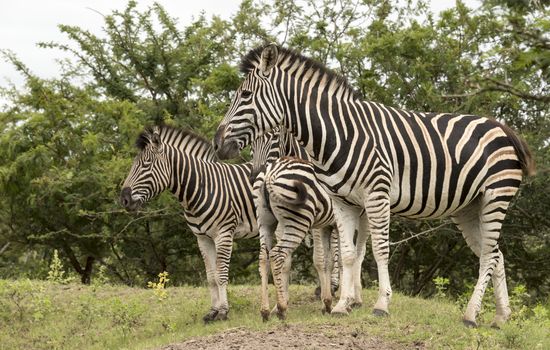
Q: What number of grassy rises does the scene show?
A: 1